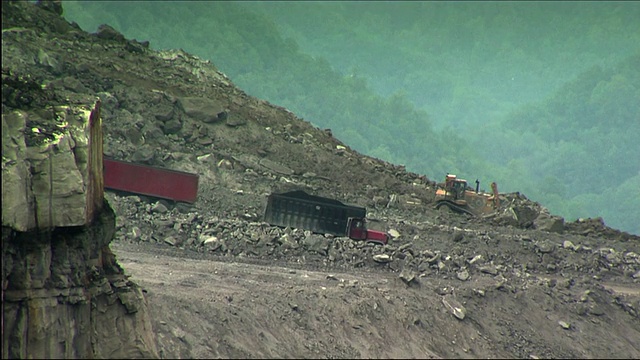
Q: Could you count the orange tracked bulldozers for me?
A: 1